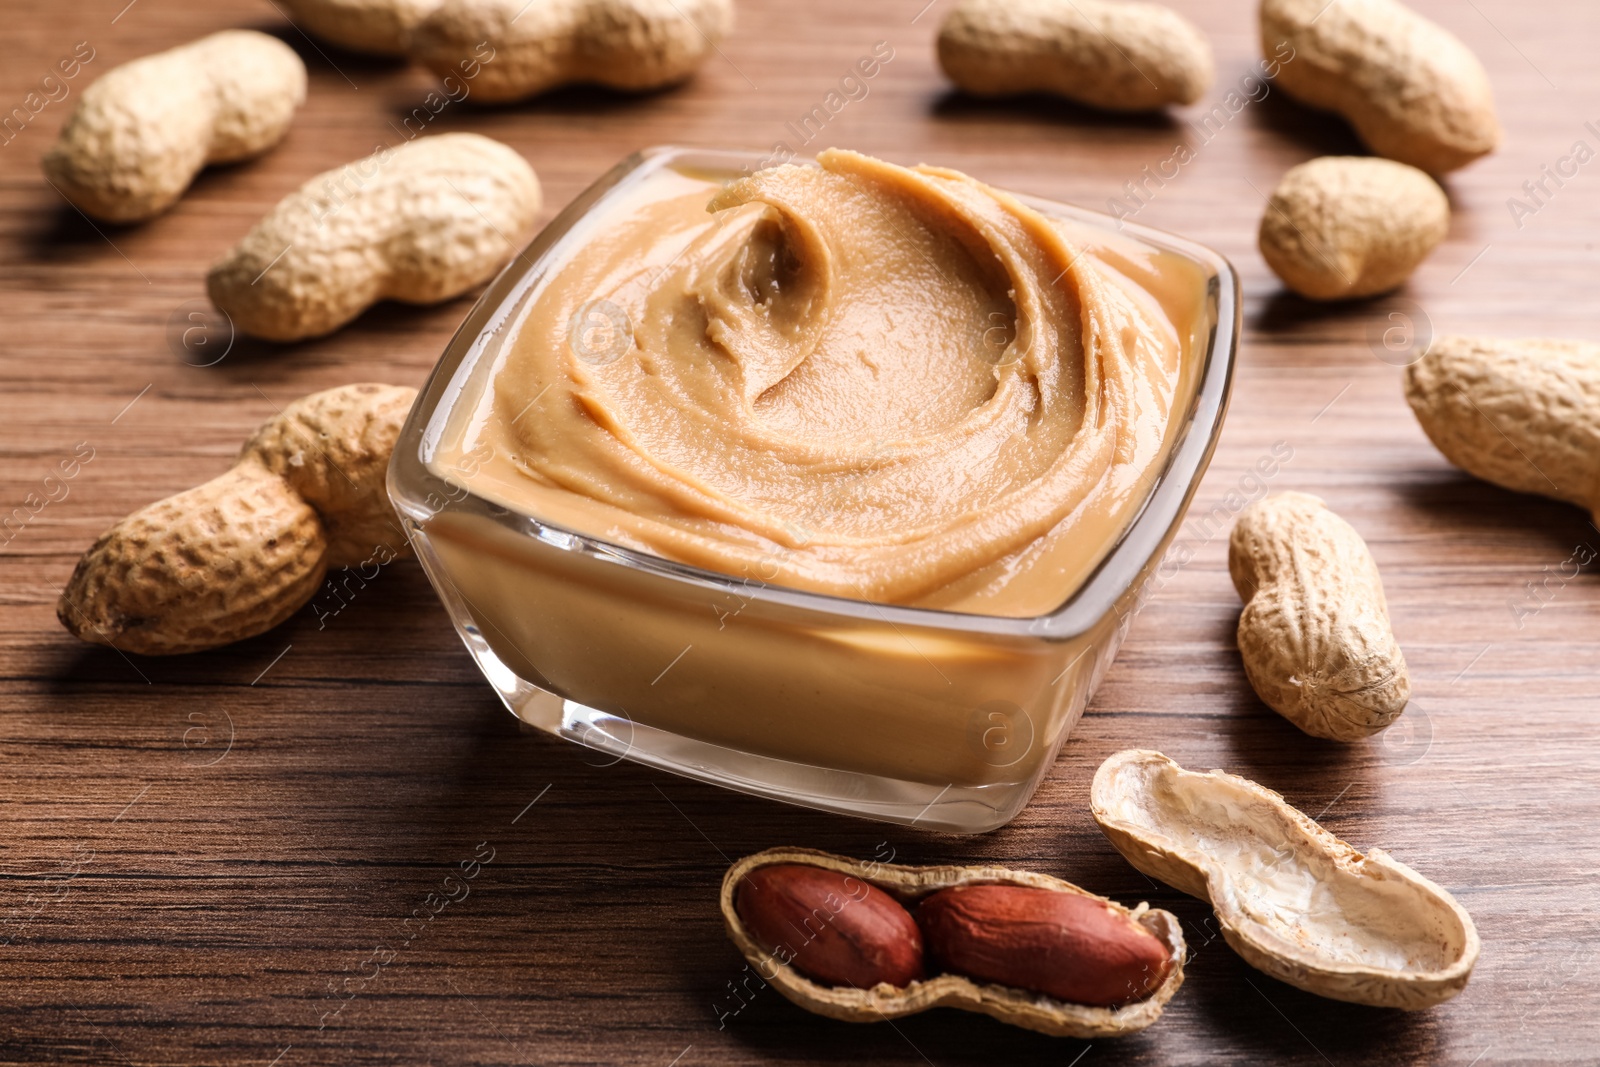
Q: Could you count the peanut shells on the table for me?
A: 12